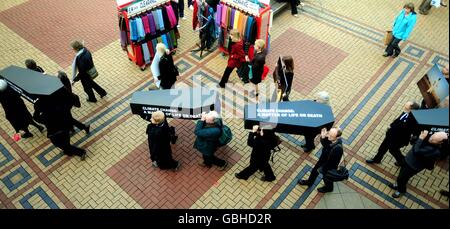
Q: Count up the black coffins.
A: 4